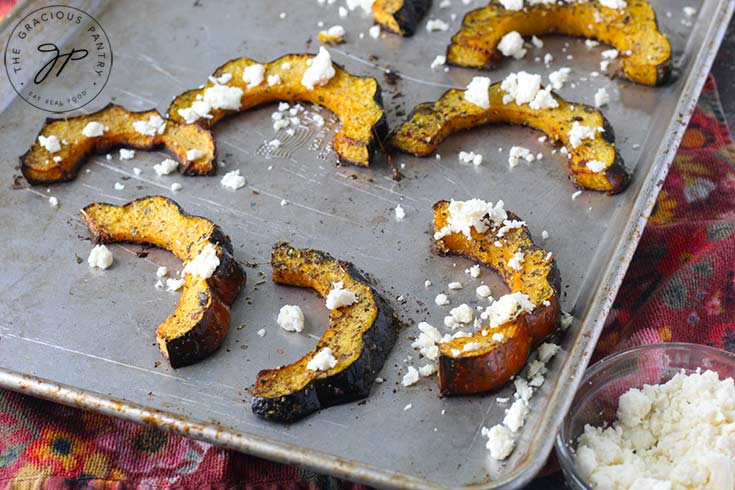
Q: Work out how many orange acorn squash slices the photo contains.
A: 8